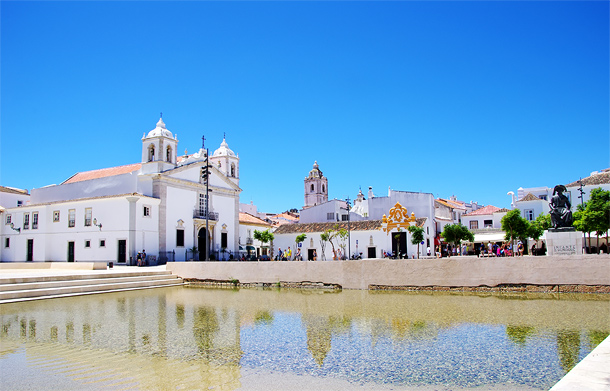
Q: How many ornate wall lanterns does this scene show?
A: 2